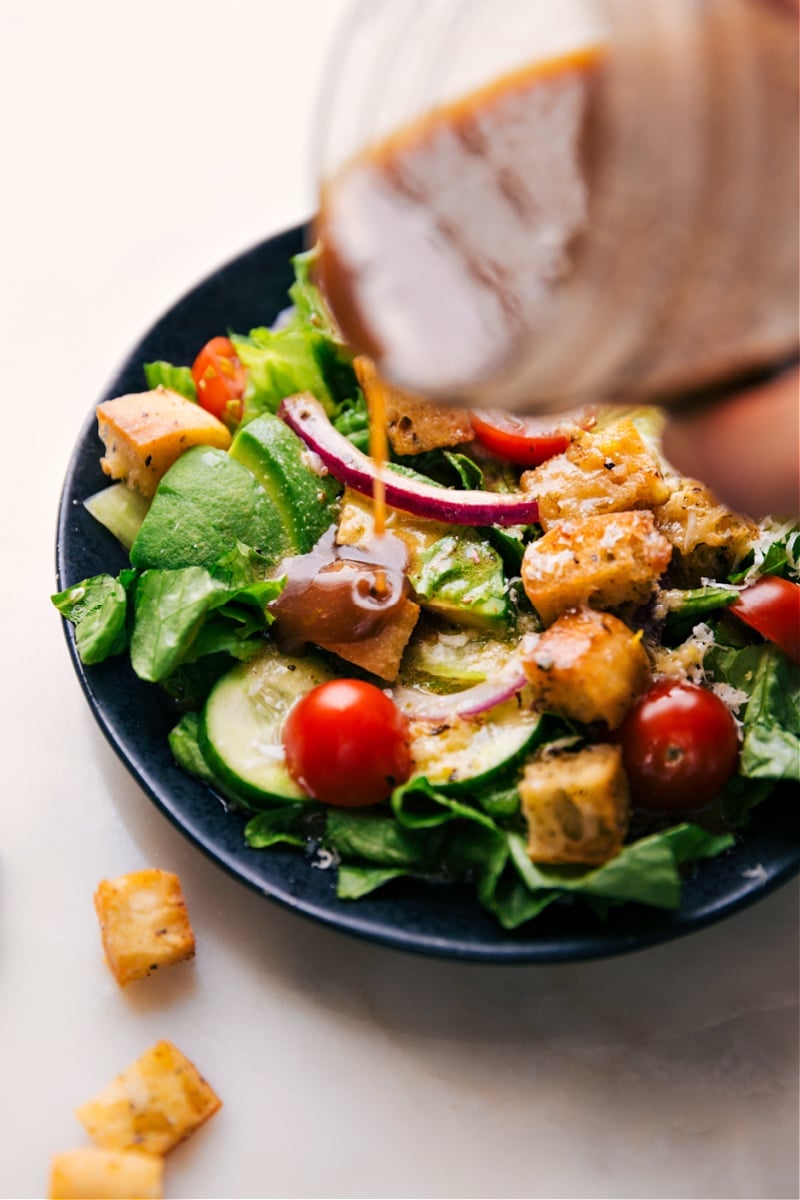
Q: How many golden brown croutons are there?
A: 11